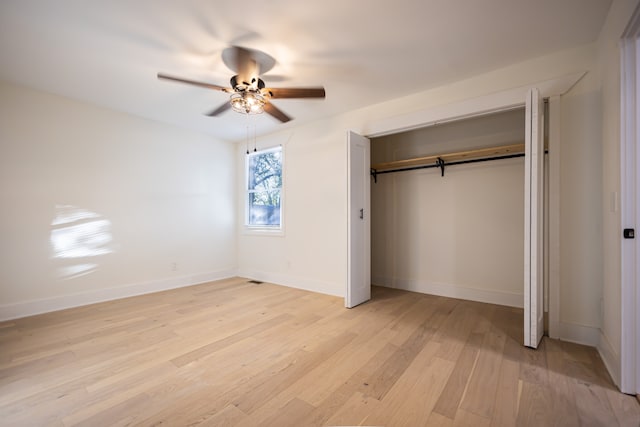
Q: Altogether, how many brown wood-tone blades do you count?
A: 5